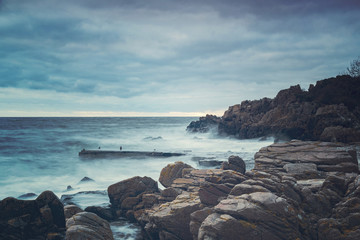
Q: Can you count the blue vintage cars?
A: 0